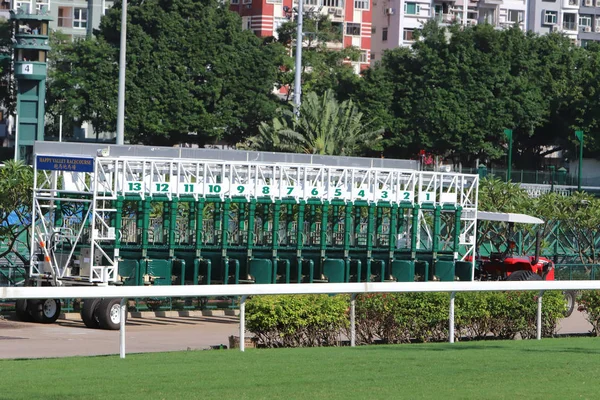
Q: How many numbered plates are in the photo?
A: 14